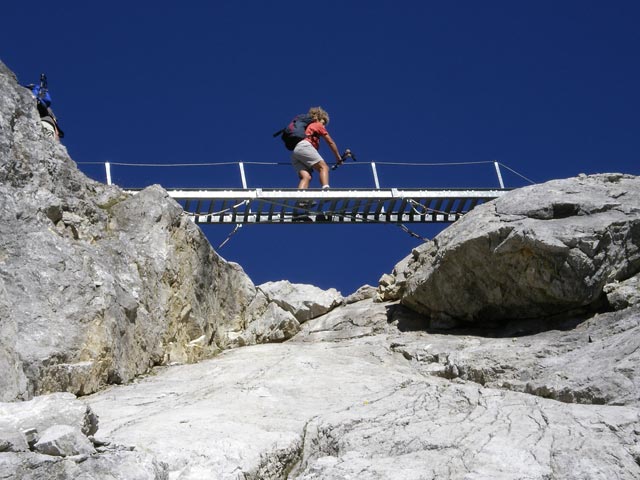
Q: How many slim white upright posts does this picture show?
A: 4